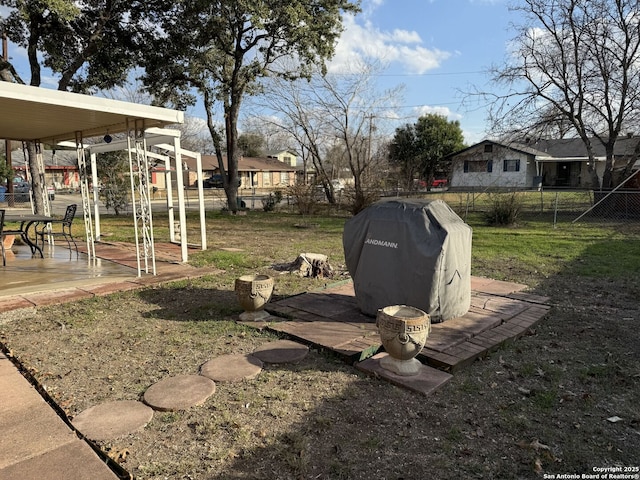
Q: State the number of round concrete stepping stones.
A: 4